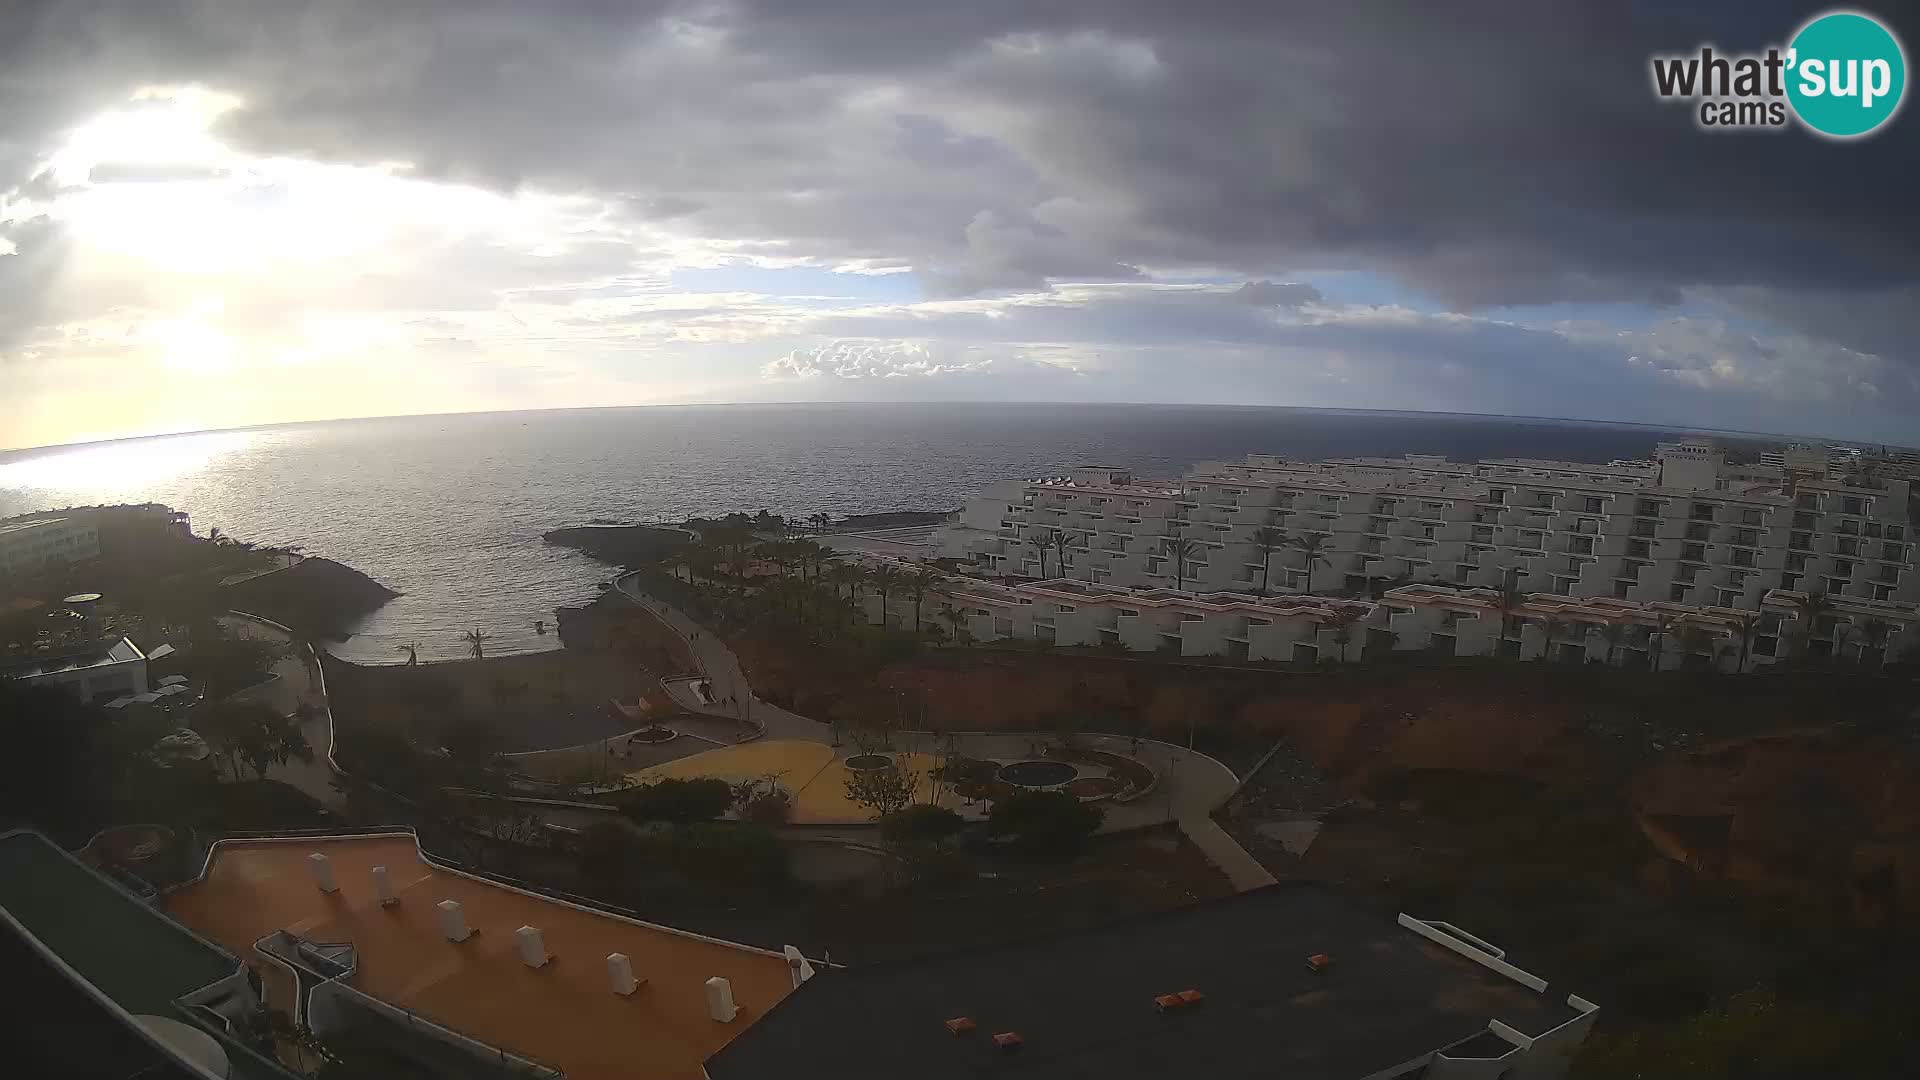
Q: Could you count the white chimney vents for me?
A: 6